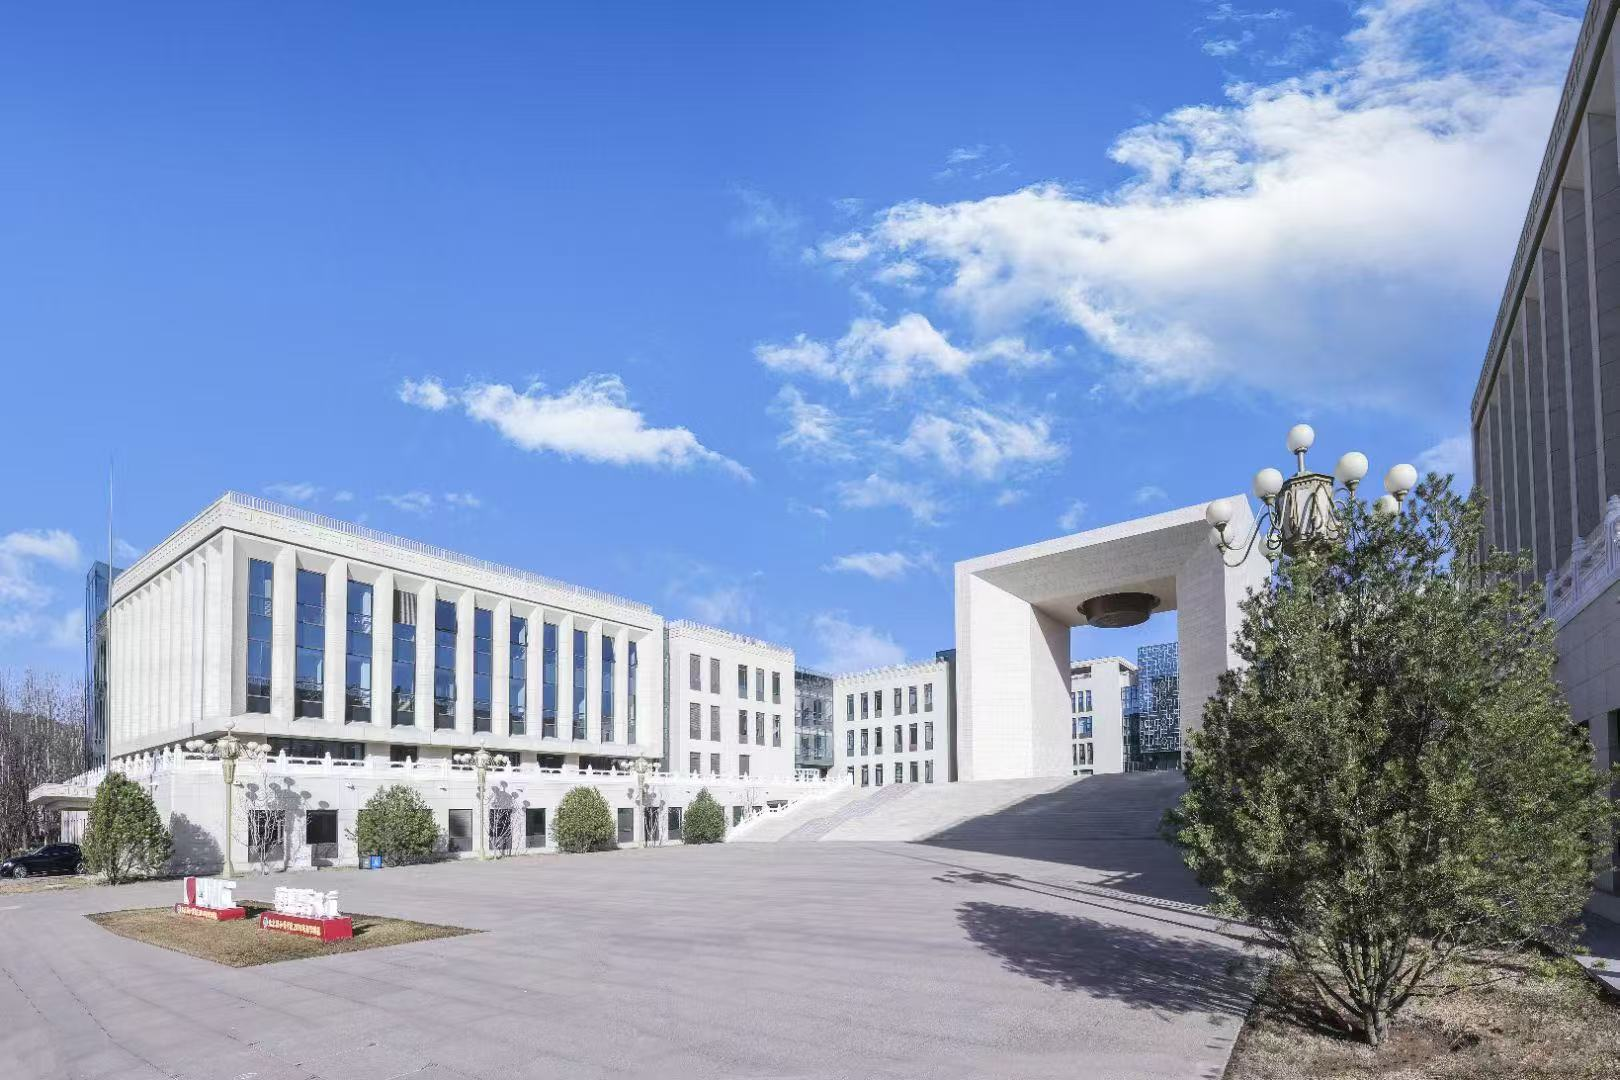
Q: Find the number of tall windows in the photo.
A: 11